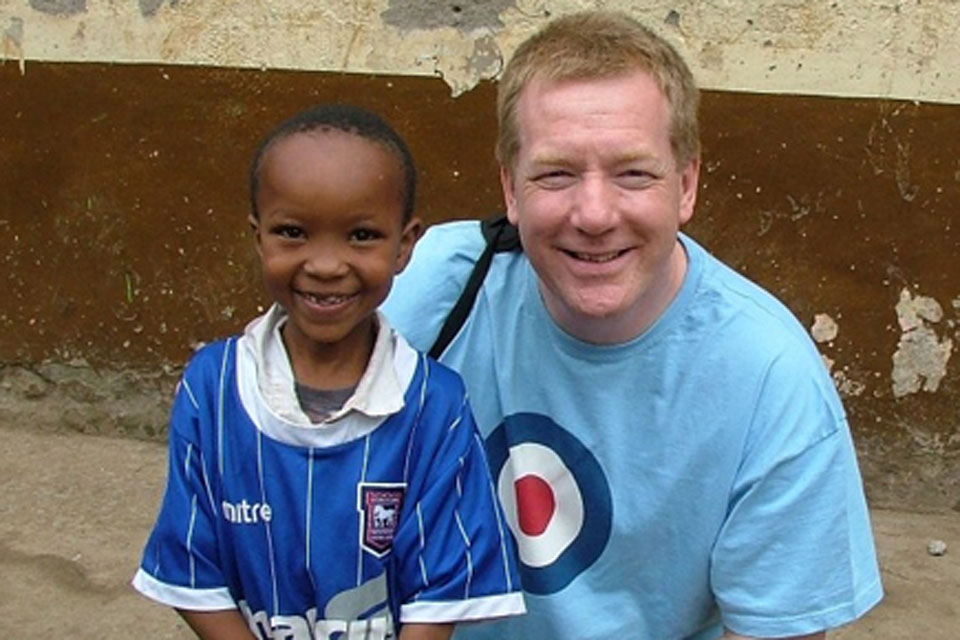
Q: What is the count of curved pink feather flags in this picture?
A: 0